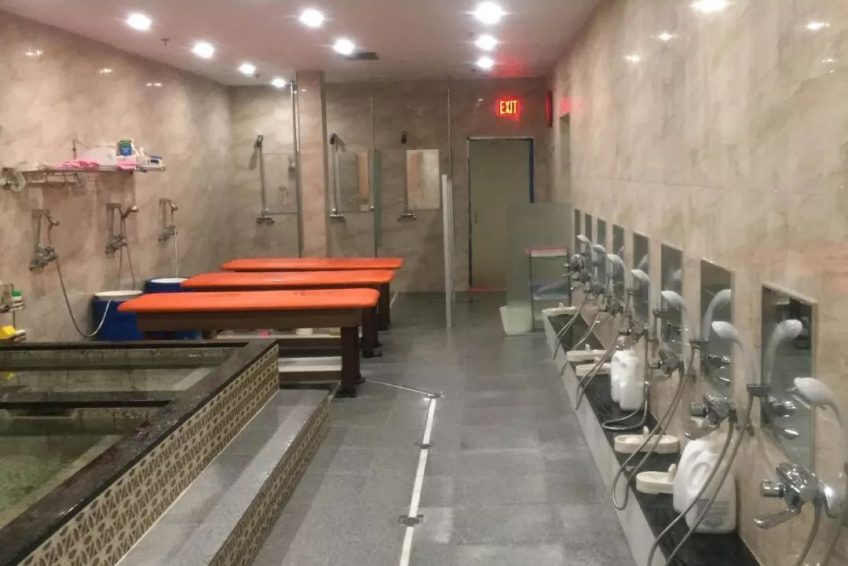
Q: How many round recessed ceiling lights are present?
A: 9